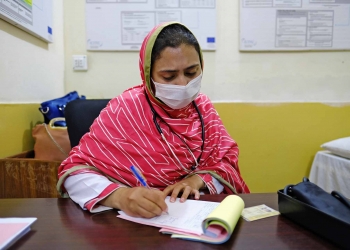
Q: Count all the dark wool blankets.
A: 0